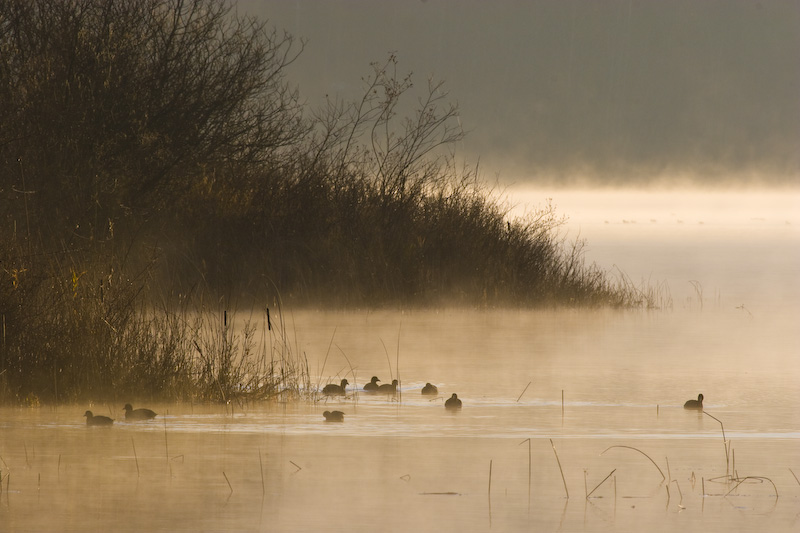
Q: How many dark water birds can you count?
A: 9